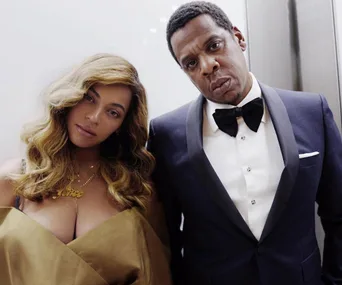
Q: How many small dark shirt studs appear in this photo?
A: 3